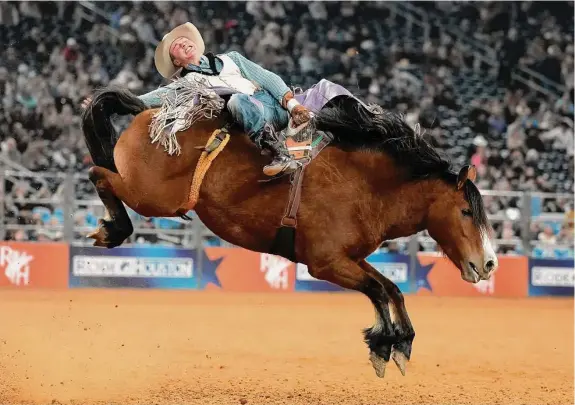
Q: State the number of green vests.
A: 0